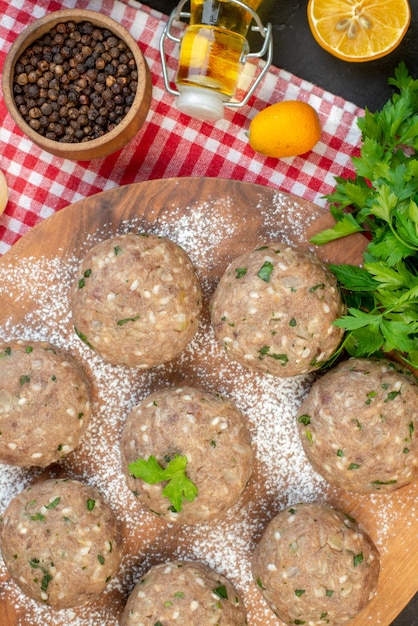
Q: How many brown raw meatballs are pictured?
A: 8